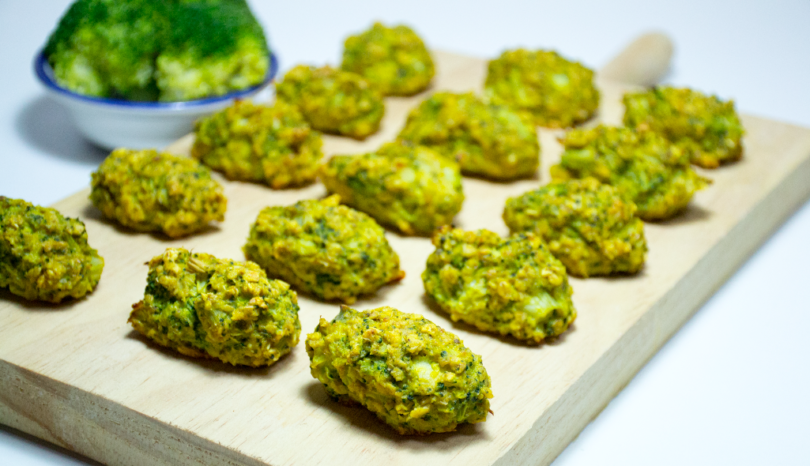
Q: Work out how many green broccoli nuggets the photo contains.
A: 15